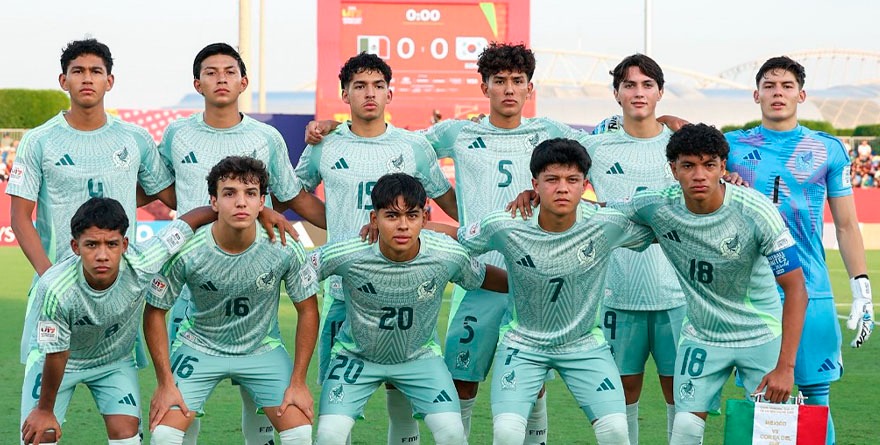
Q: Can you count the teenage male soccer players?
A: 11